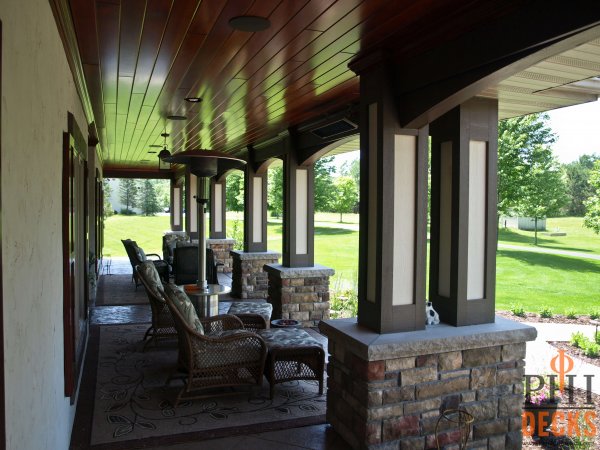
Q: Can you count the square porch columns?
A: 7